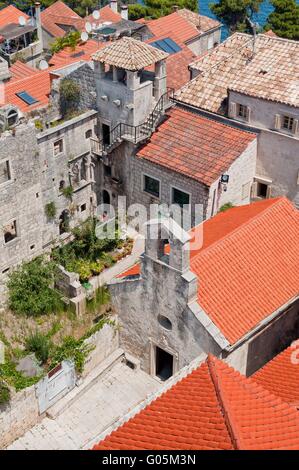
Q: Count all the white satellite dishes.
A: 5